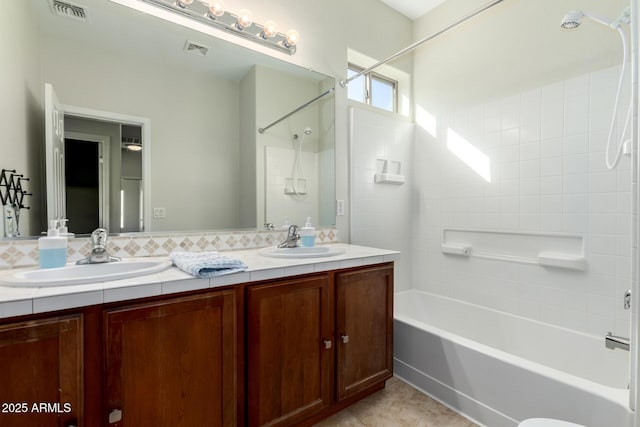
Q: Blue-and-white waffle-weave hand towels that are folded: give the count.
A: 1